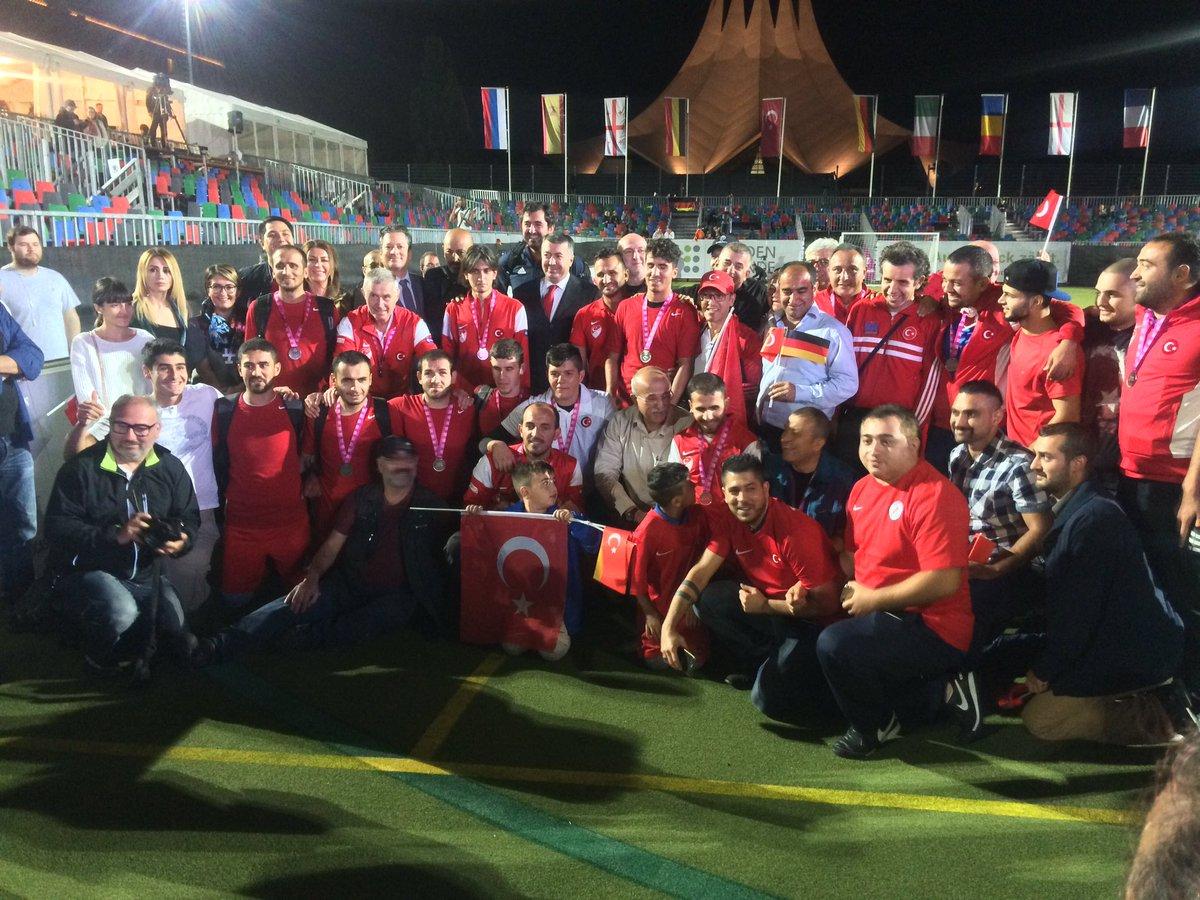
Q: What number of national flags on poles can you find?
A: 10